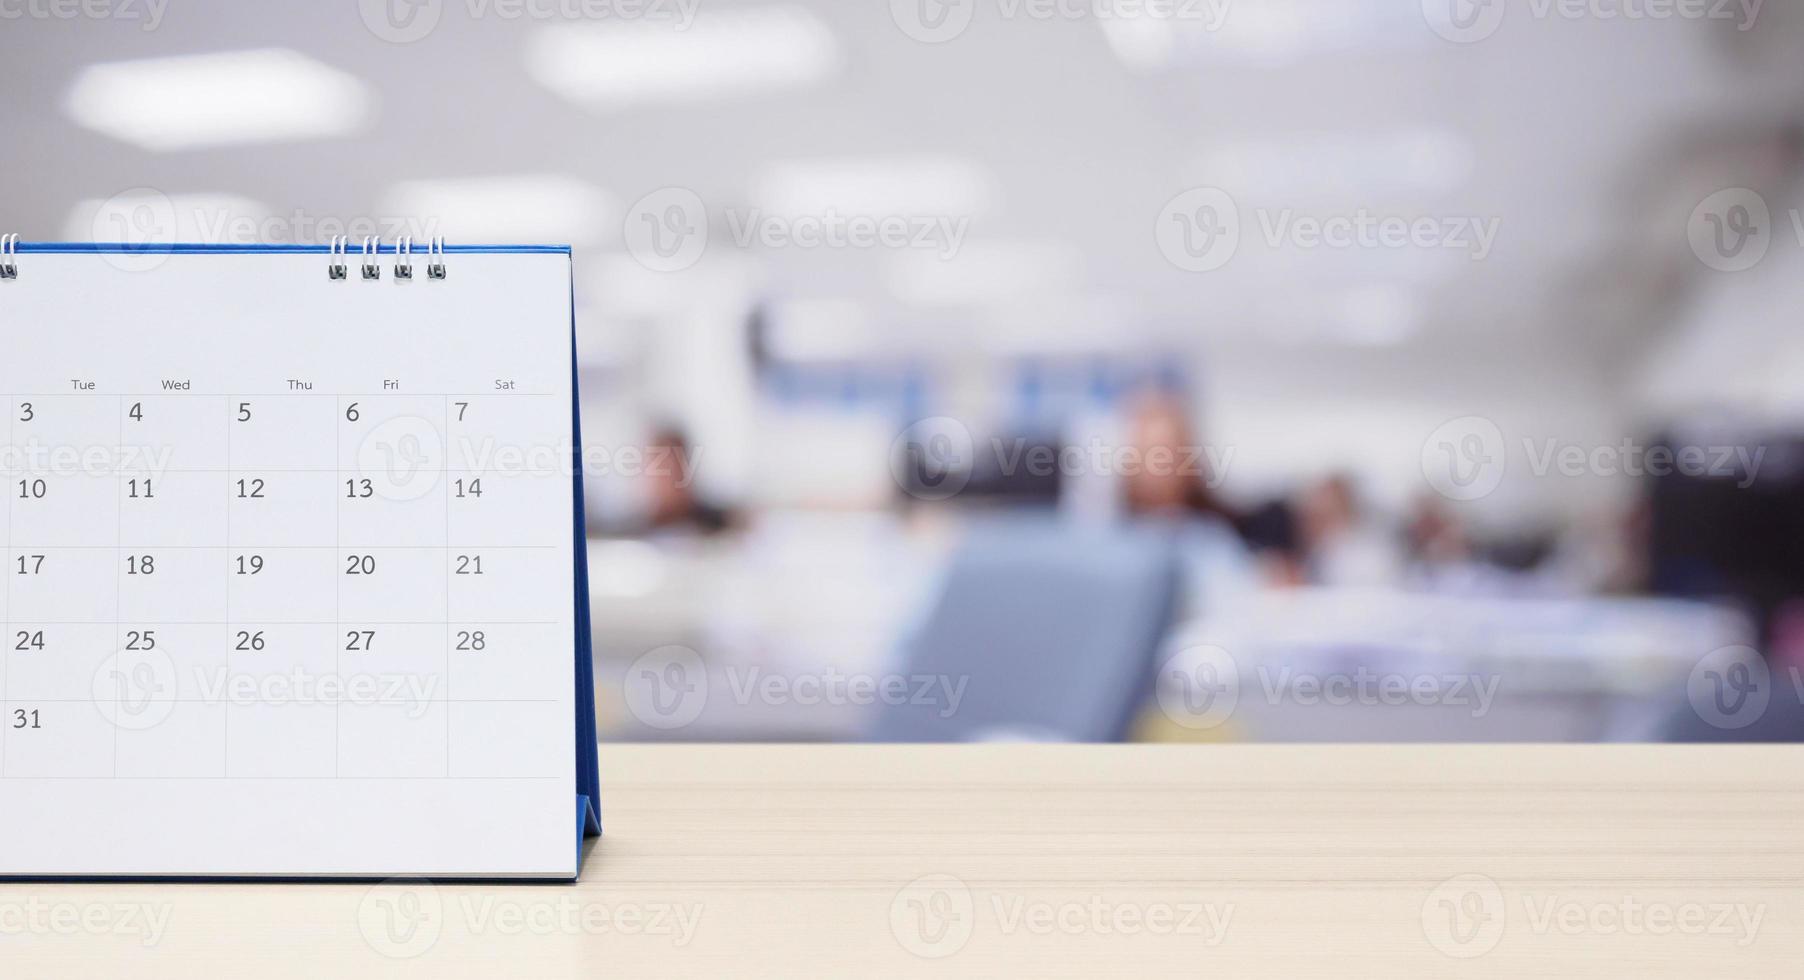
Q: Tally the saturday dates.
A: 4